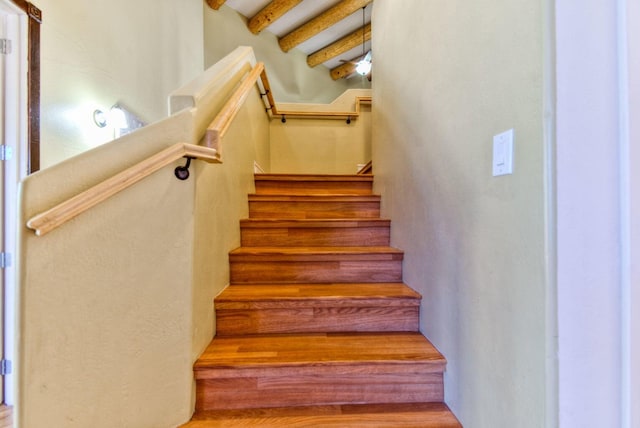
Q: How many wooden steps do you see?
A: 7